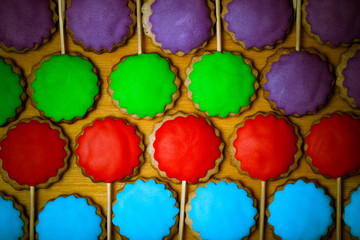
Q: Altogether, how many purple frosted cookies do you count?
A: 7